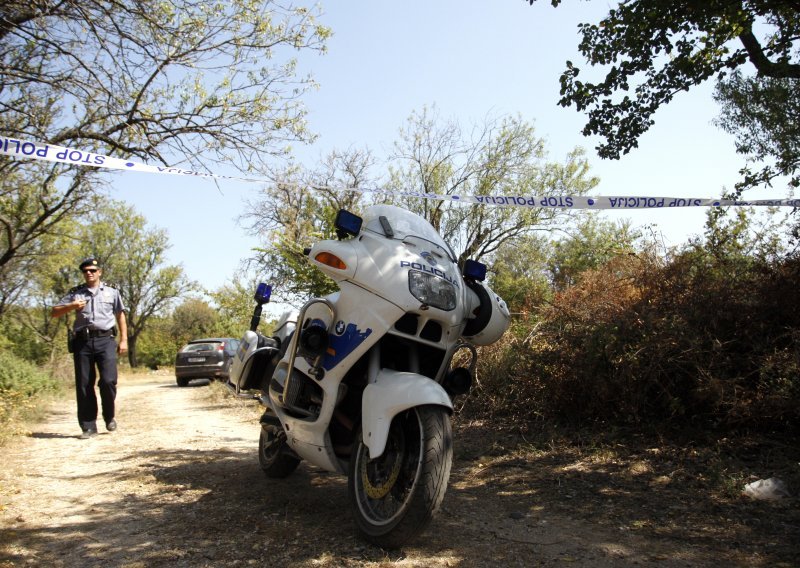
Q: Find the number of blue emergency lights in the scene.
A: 3